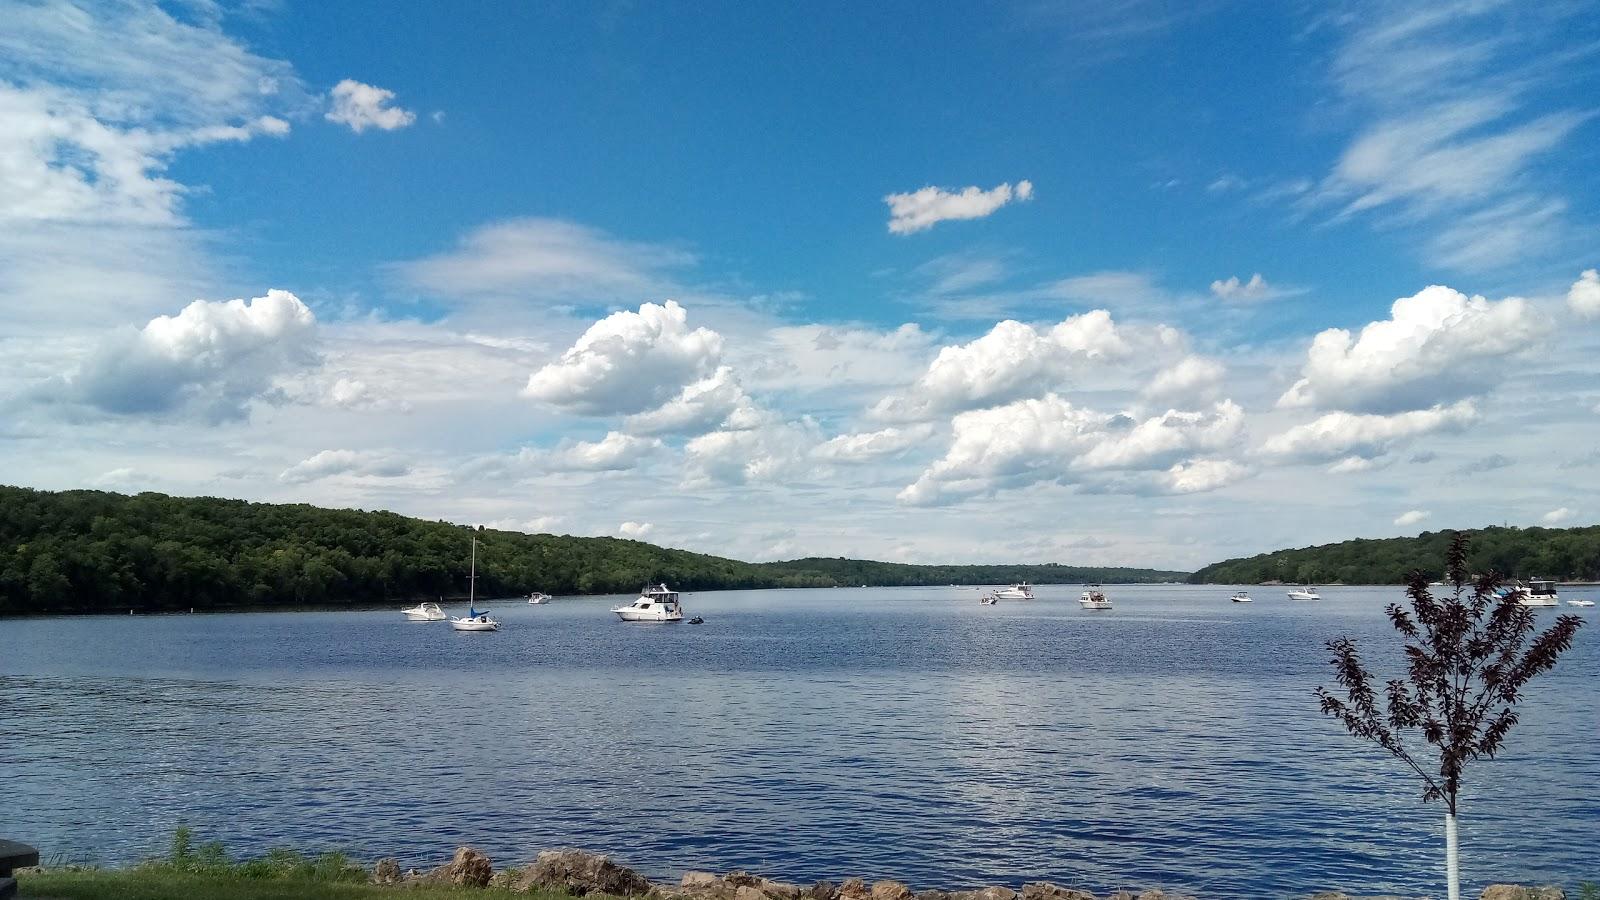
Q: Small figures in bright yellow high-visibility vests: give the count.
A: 0